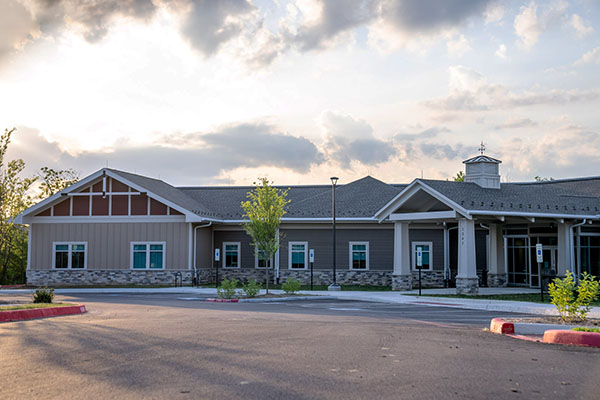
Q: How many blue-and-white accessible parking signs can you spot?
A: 4